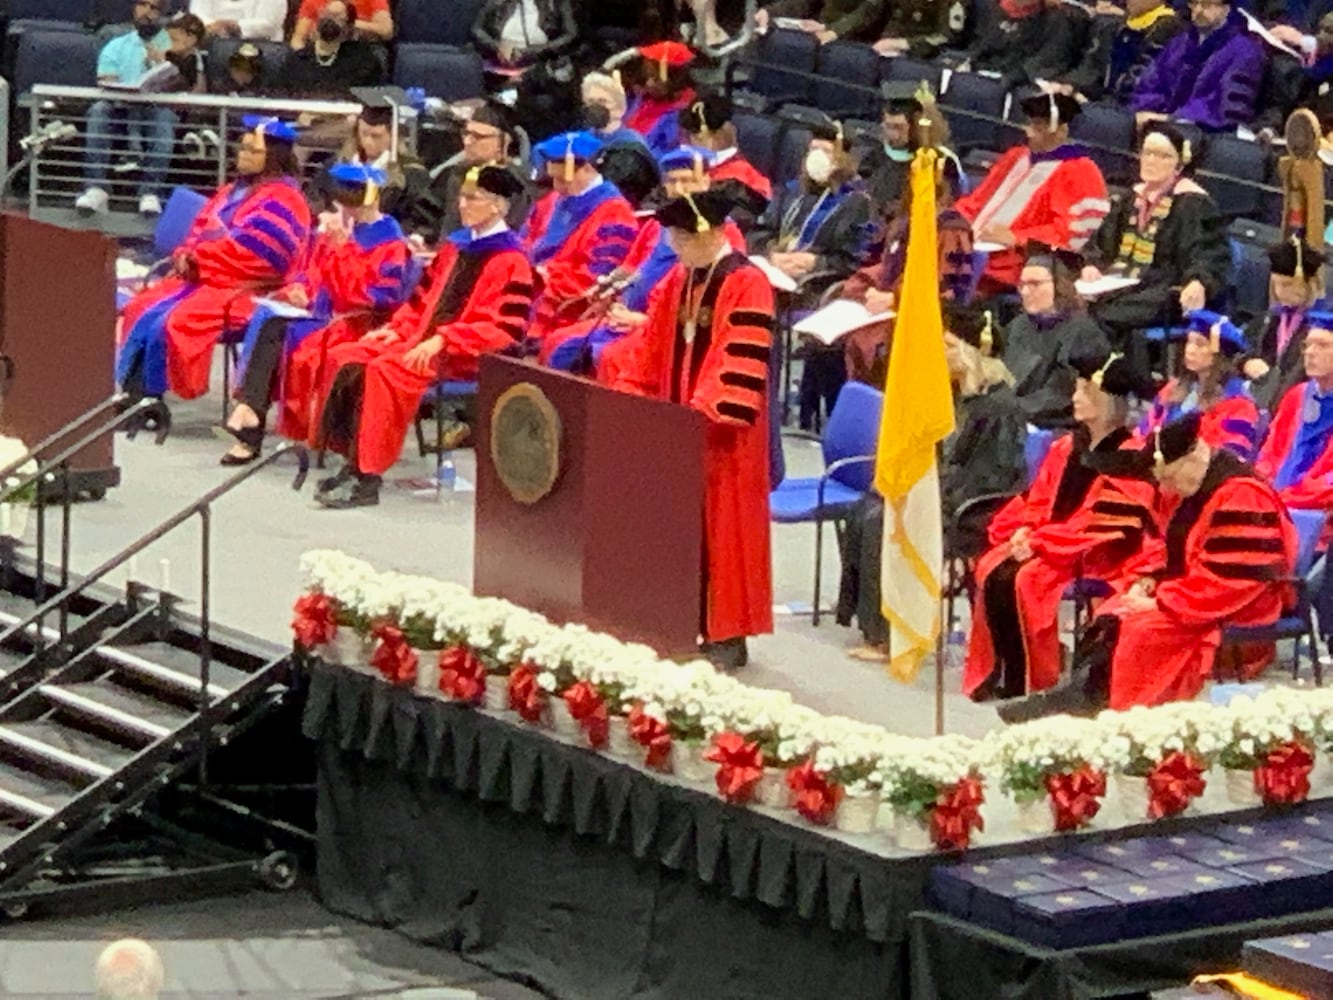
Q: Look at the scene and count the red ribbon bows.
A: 12